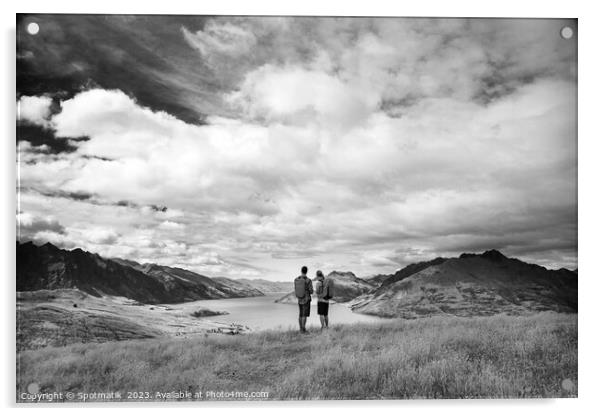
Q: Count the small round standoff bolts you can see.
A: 4